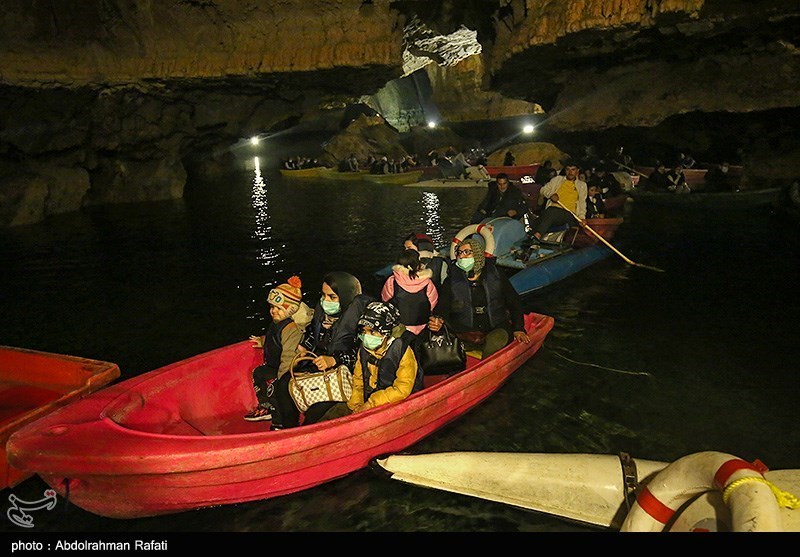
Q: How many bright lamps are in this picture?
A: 3